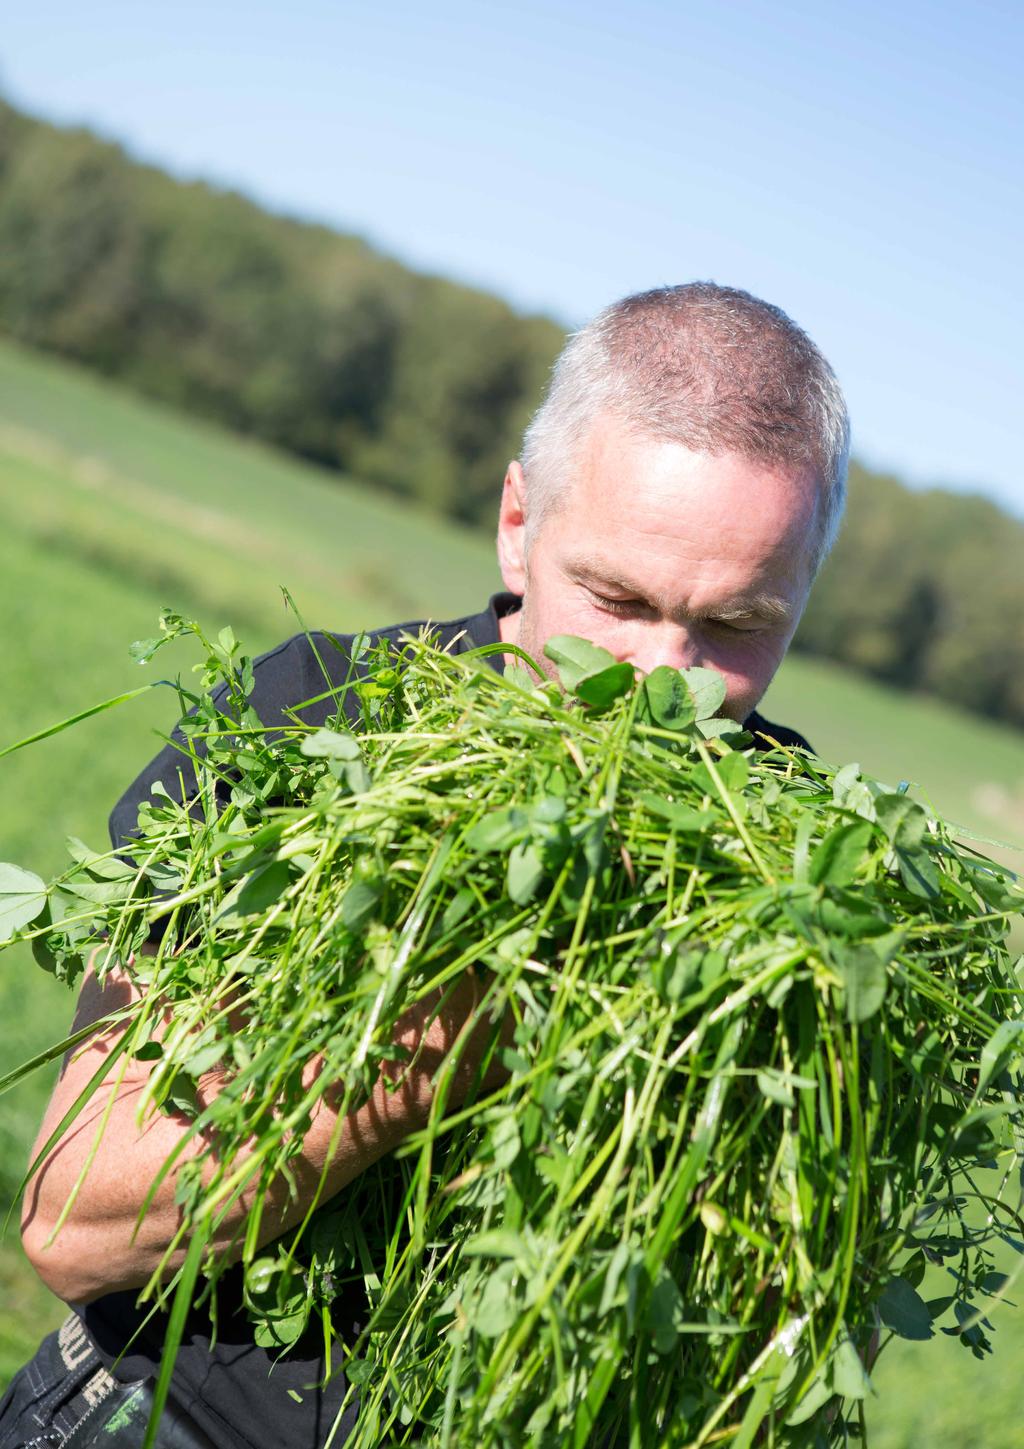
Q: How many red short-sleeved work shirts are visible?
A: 0